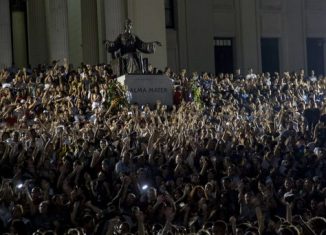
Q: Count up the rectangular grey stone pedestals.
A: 1